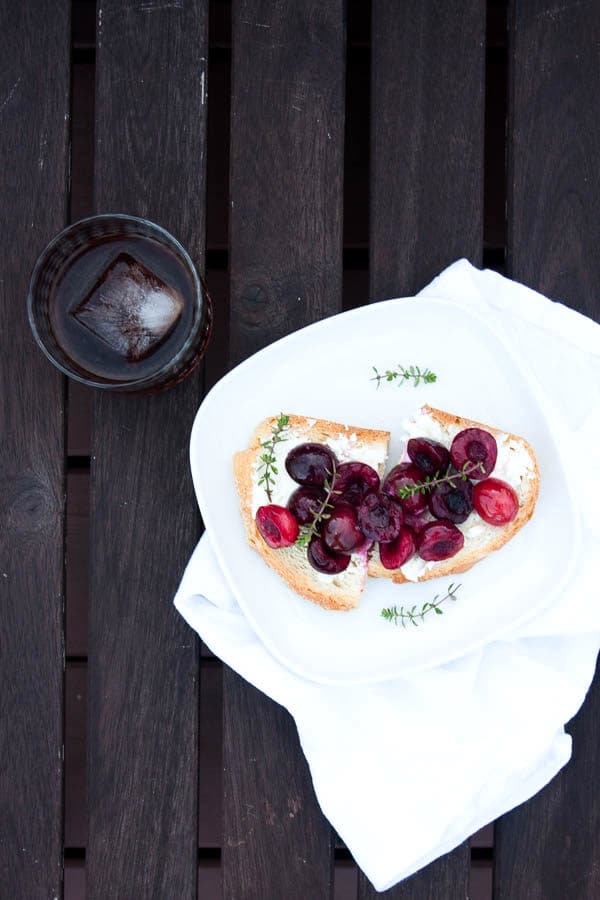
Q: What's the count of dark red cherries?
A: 12